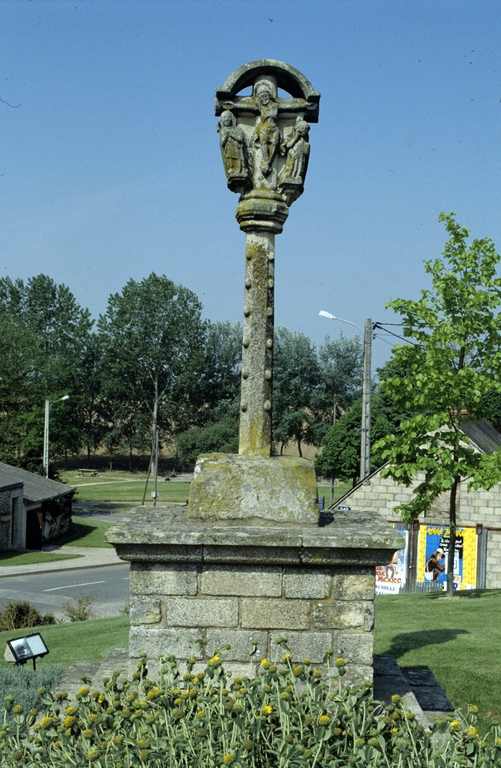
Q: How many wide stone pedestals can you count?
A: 1